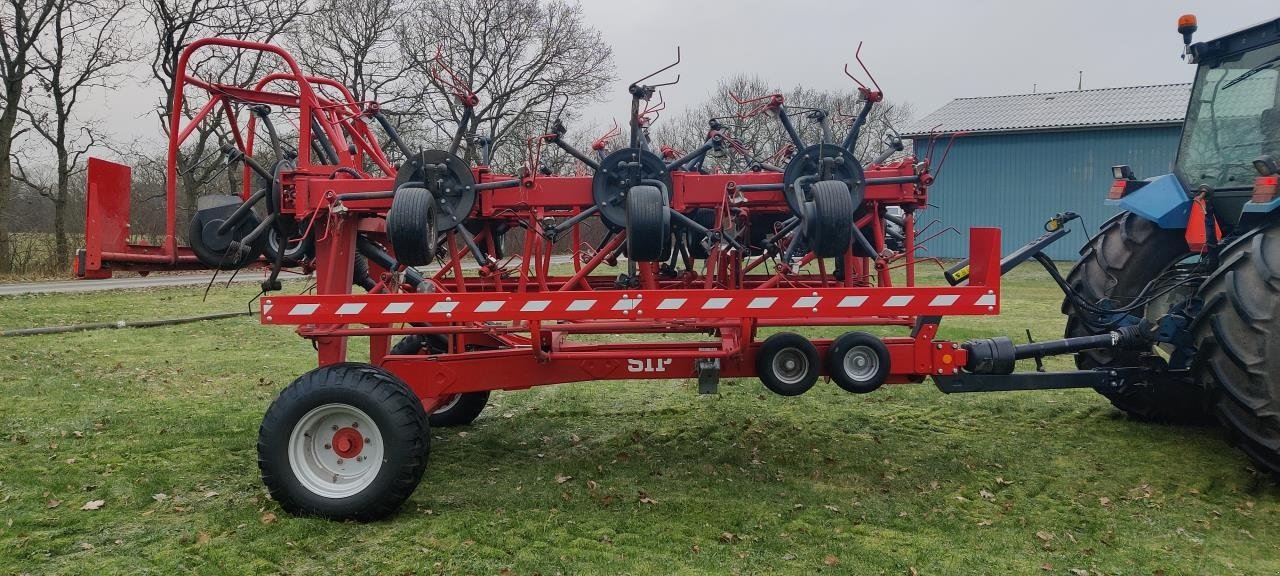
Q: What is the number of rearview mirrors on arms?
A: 0